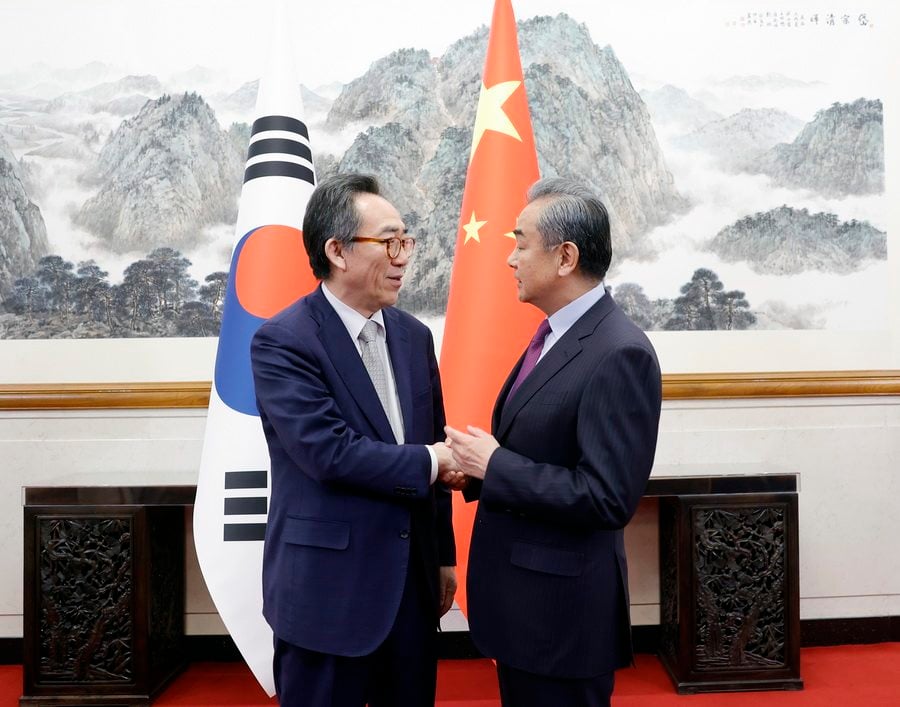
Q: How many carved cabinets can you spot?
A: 2